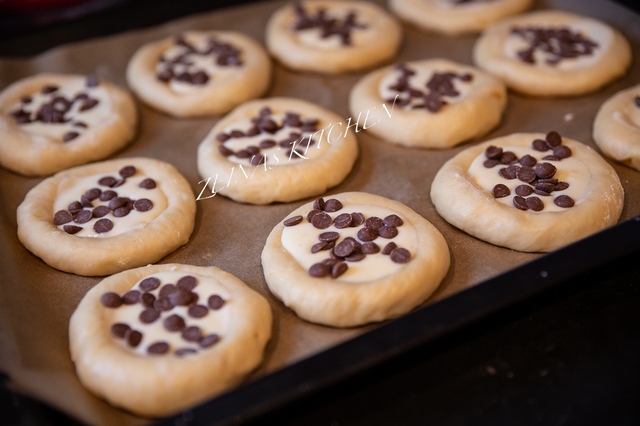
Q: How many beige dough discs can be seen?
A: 12